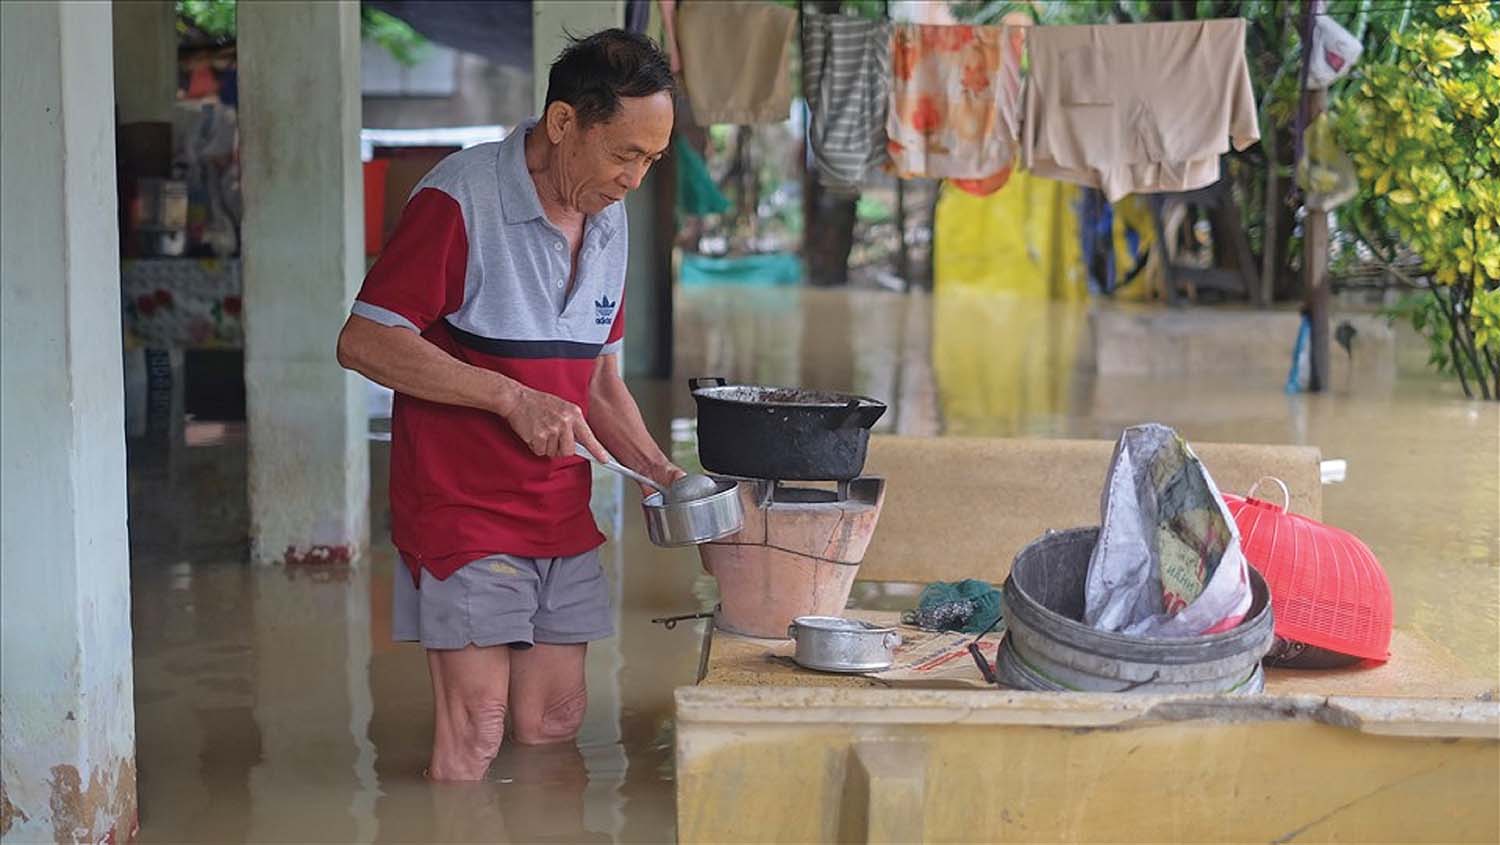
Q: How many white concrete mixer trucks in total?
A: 0